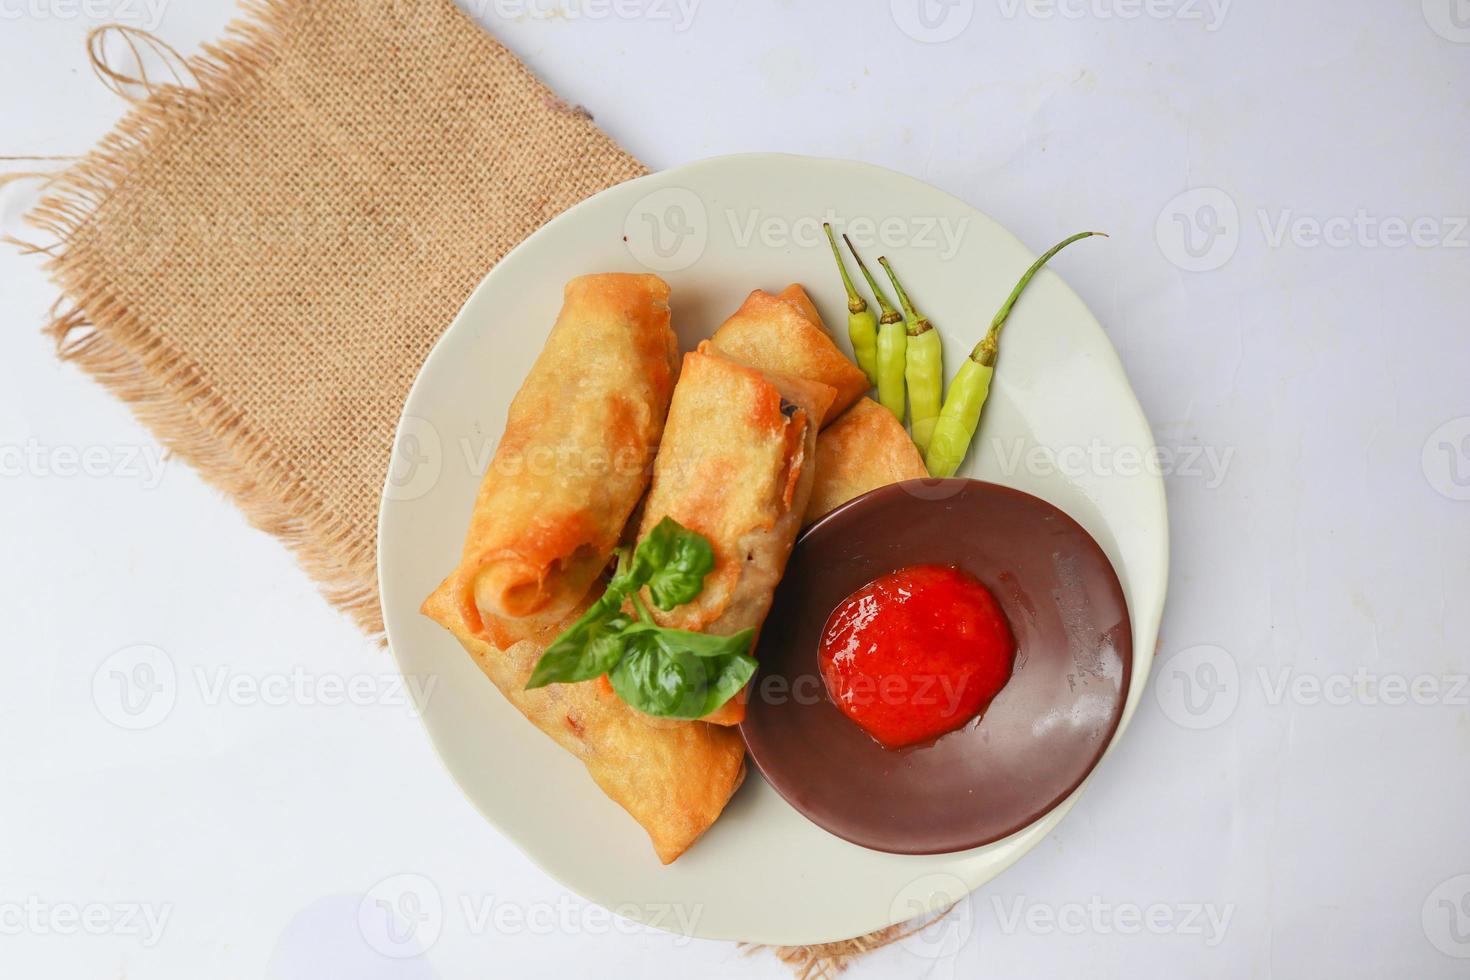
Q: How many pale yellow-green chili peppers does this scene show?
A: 4